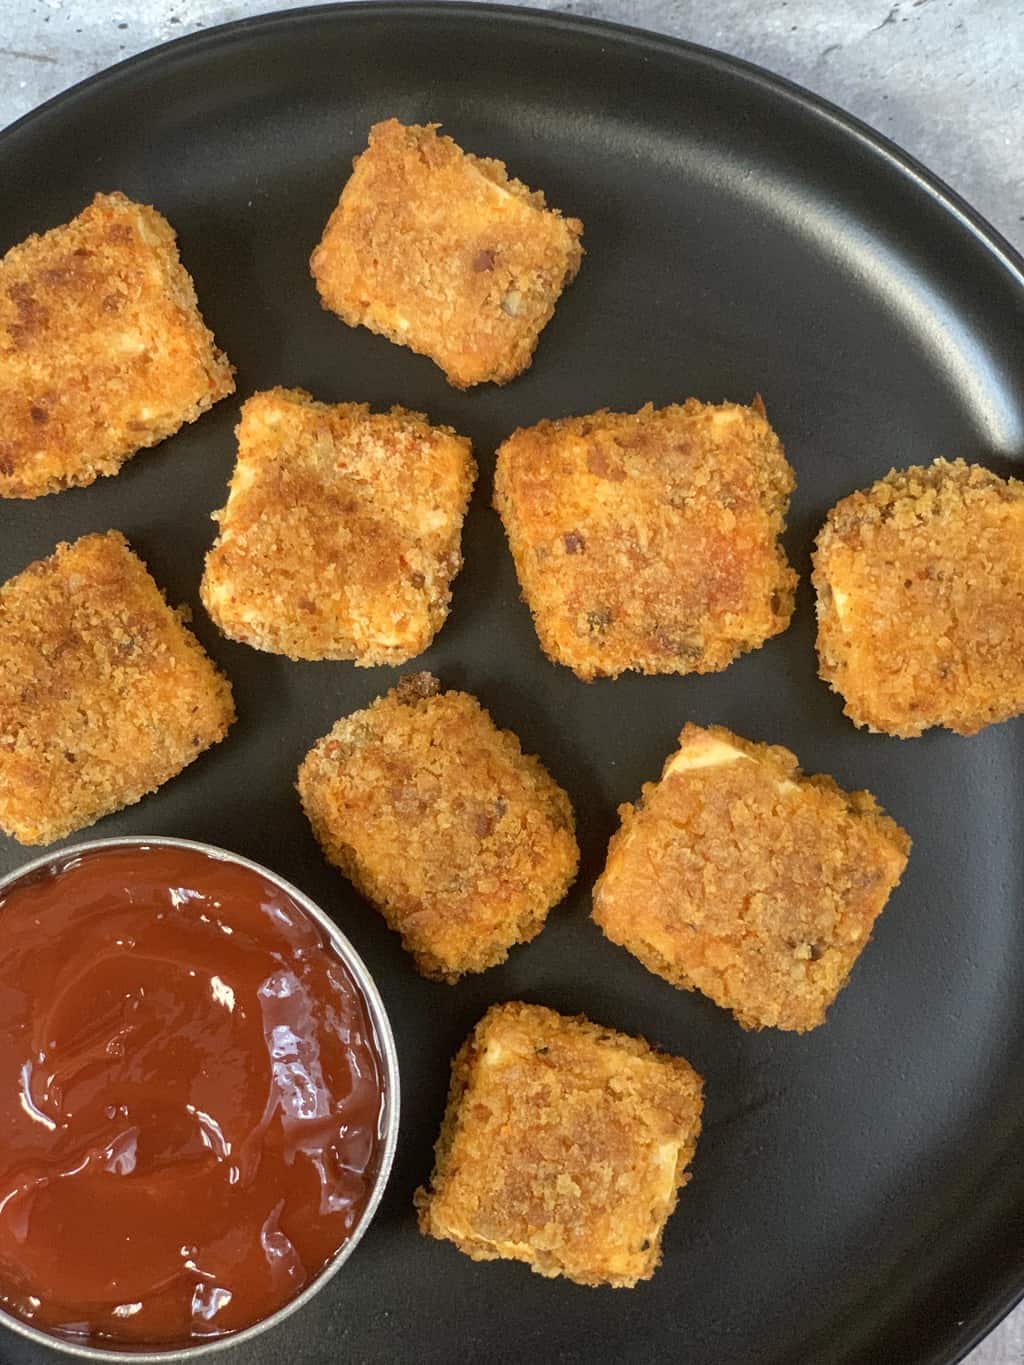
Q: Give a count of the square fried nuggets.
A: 9